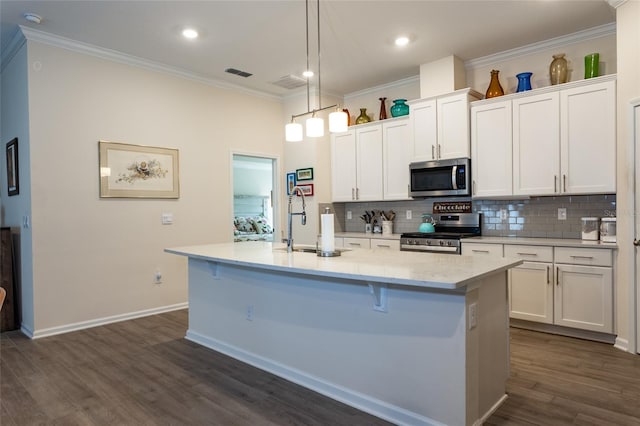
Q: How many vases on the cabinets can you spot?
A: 8